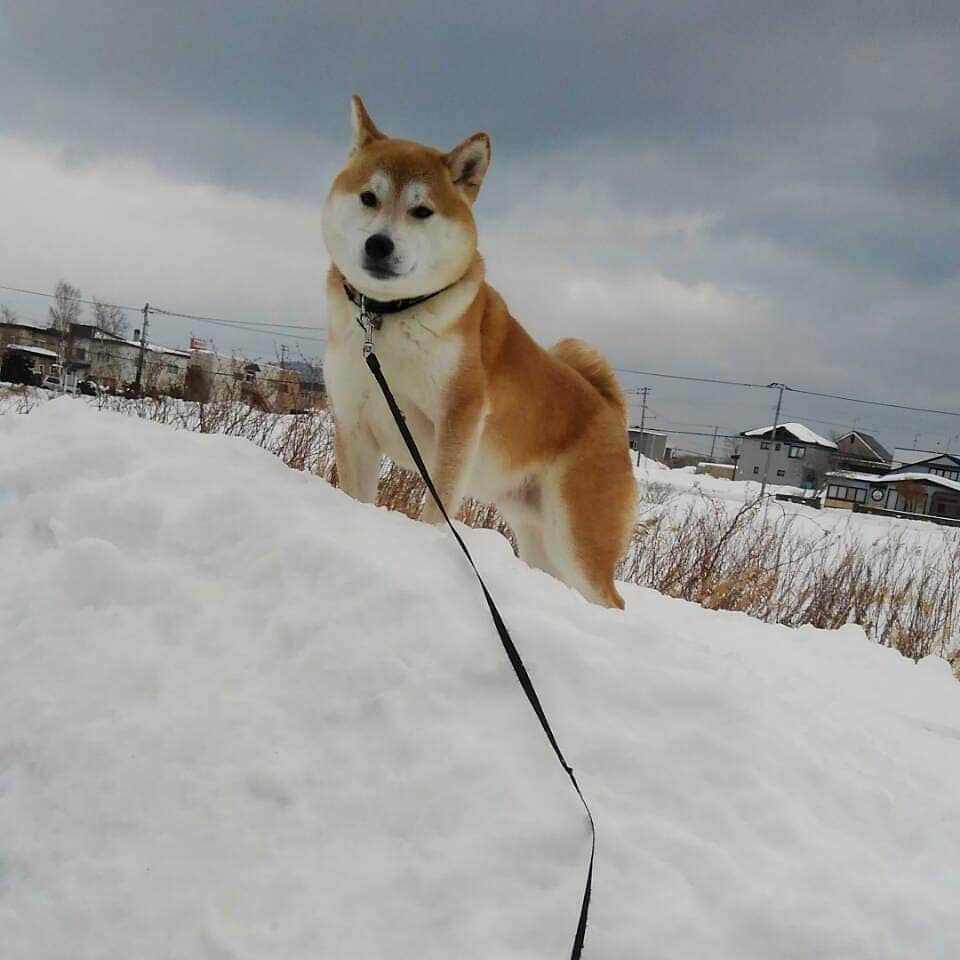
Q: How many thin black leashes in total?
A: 1